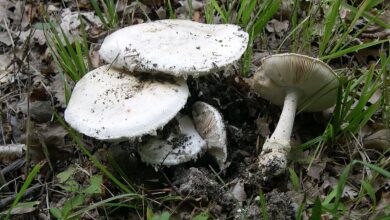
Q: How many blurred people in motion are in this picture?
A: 0